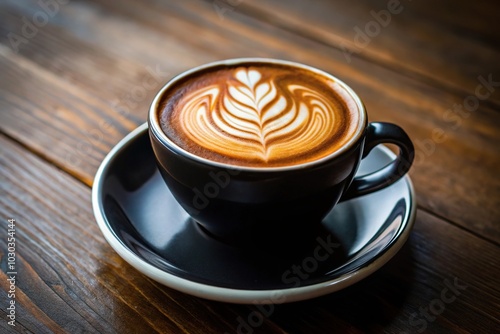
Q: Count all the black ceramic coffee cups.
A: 1